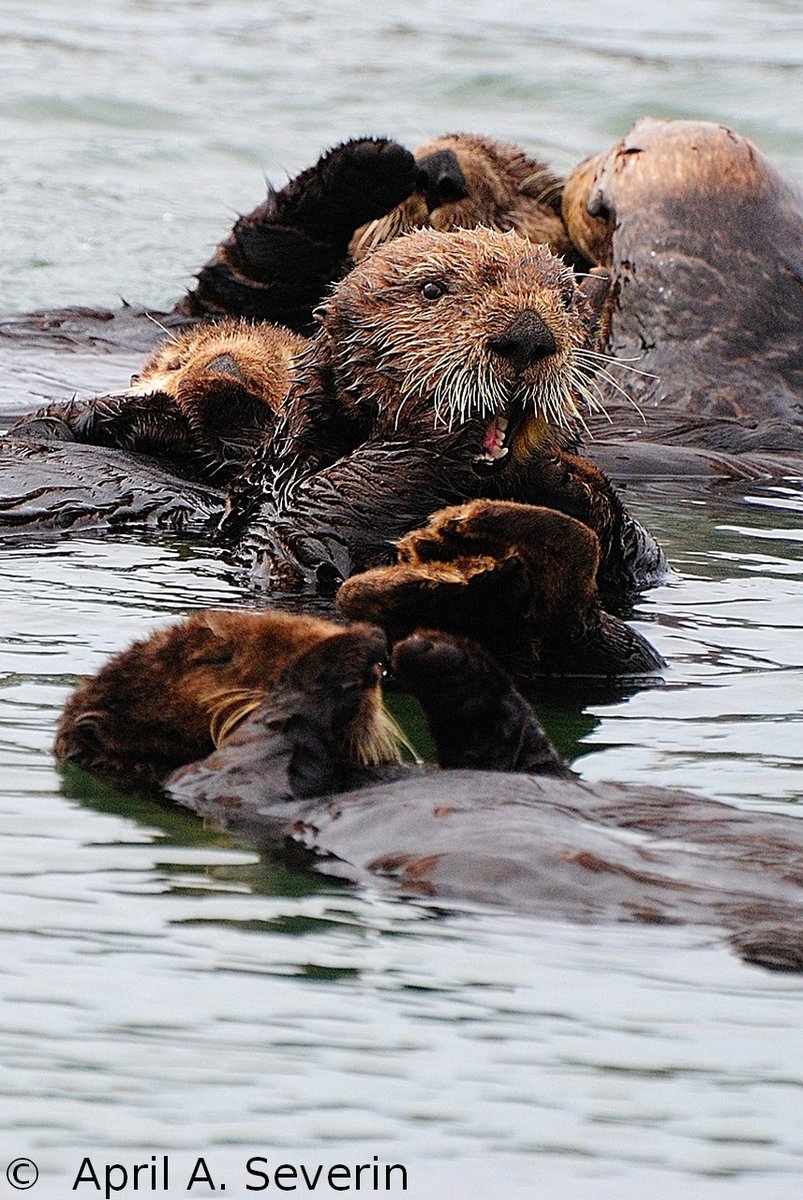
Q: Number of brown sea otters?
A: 5